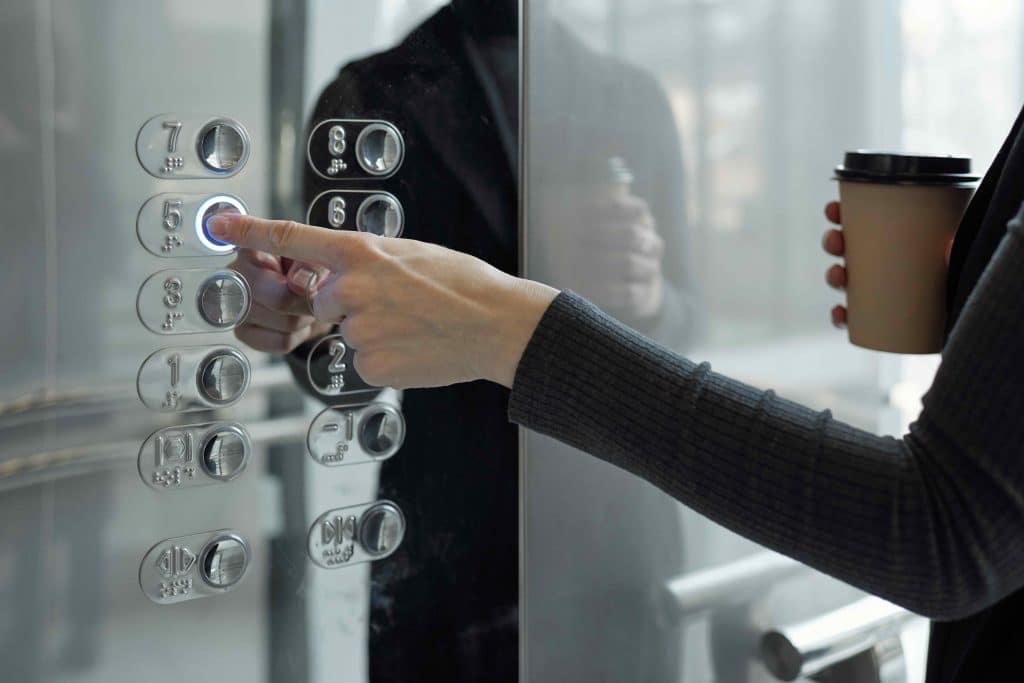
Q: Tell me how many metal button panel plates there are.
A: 11